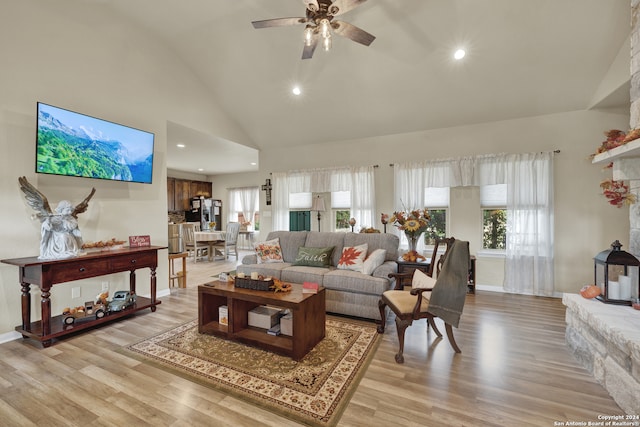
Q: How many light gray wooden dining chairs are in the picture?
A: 3